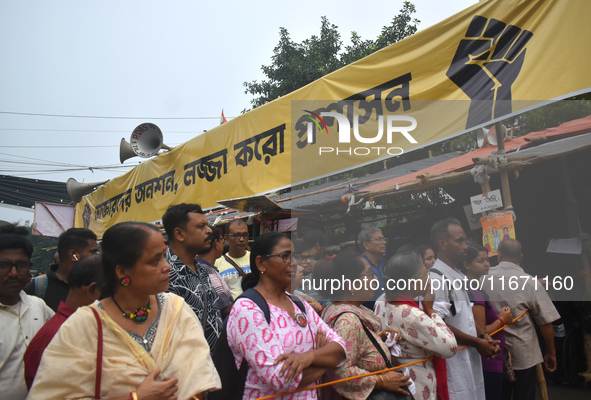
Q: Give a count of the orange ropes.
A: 1